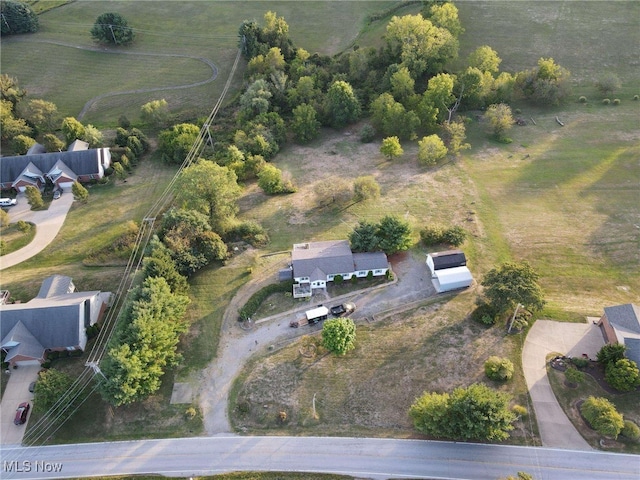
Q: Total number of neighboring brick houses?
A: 3